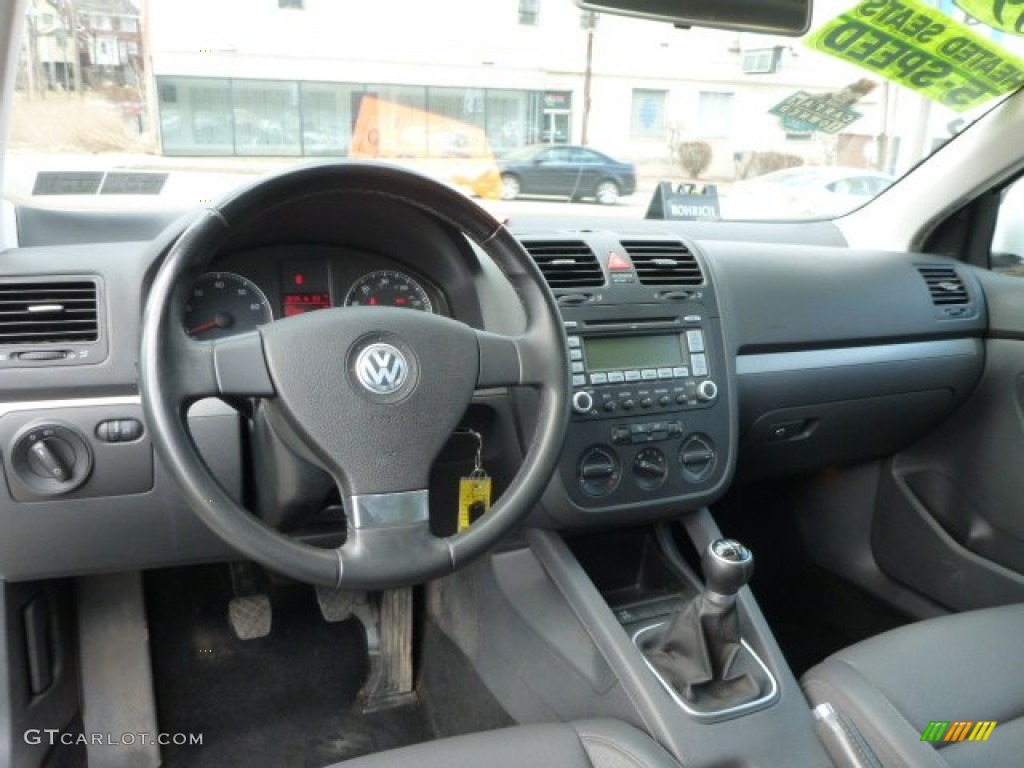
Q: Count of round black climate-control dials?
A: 3